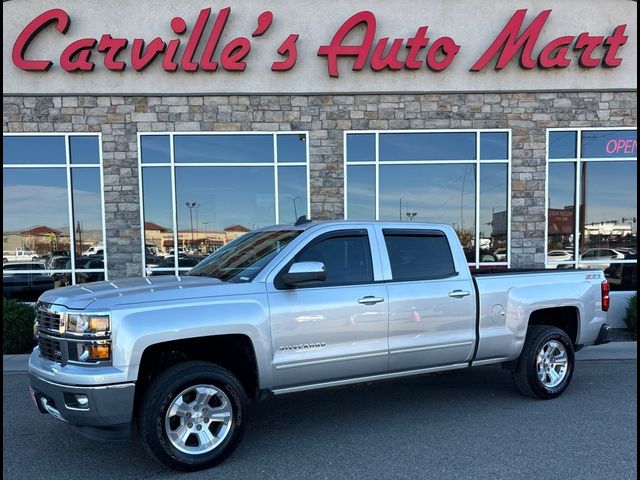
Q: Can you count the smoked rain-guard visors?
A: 2